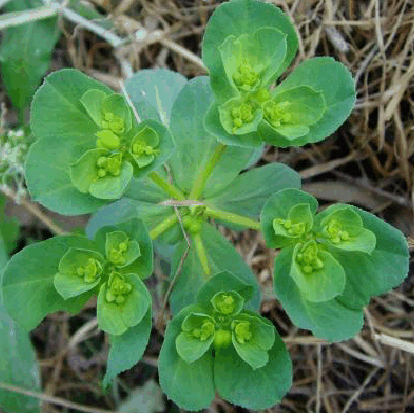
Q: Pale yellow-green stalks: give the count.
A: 5